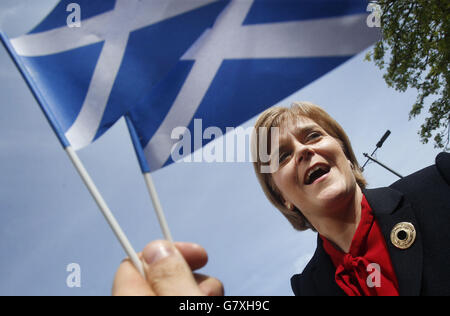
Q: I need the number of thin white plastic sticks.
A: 2